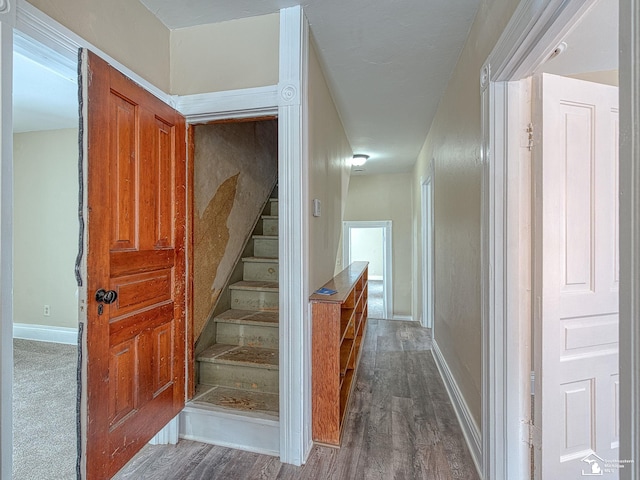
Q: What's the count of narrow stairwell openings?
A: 1